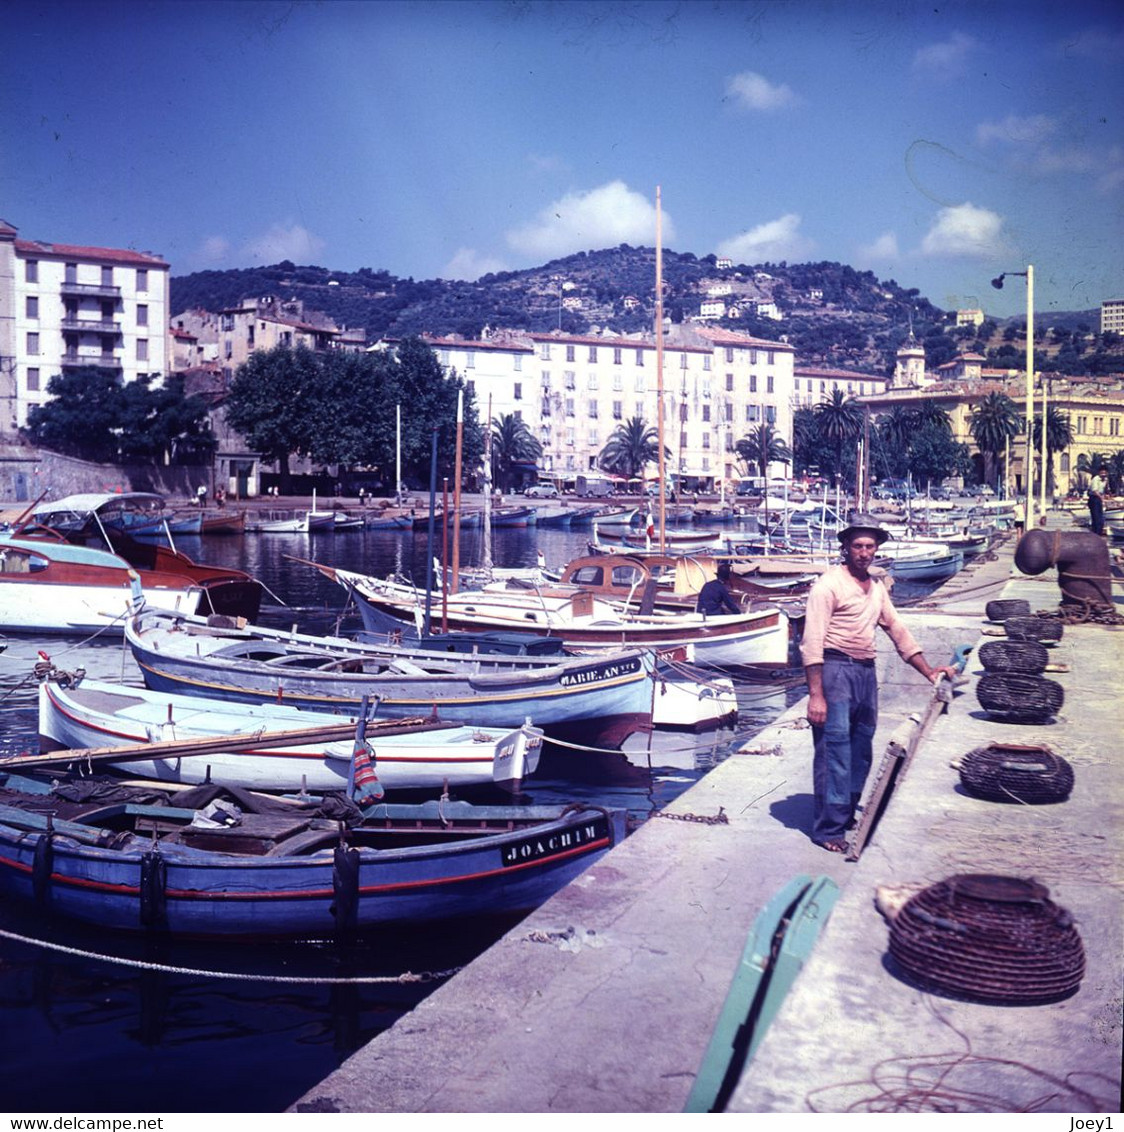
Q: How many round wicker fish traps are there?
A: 6